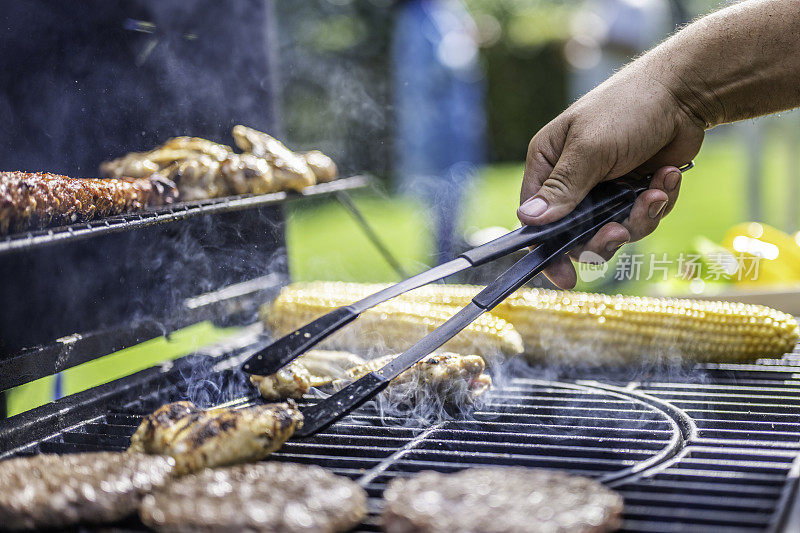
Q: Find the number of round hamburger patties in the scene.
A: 3